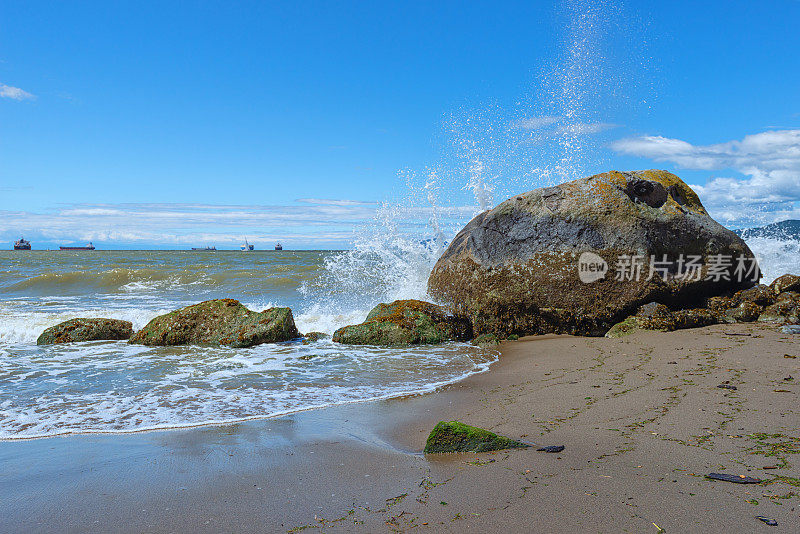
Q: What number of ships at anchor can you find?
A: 5